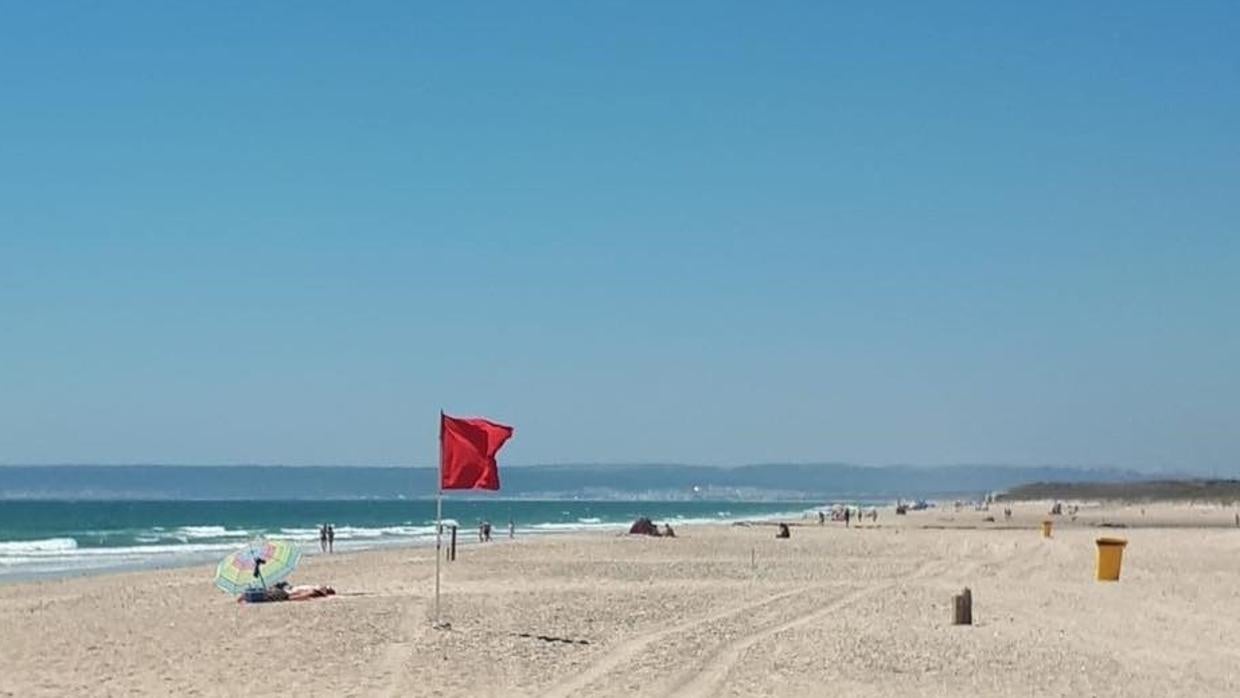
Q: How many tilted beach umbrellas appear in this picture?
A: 1